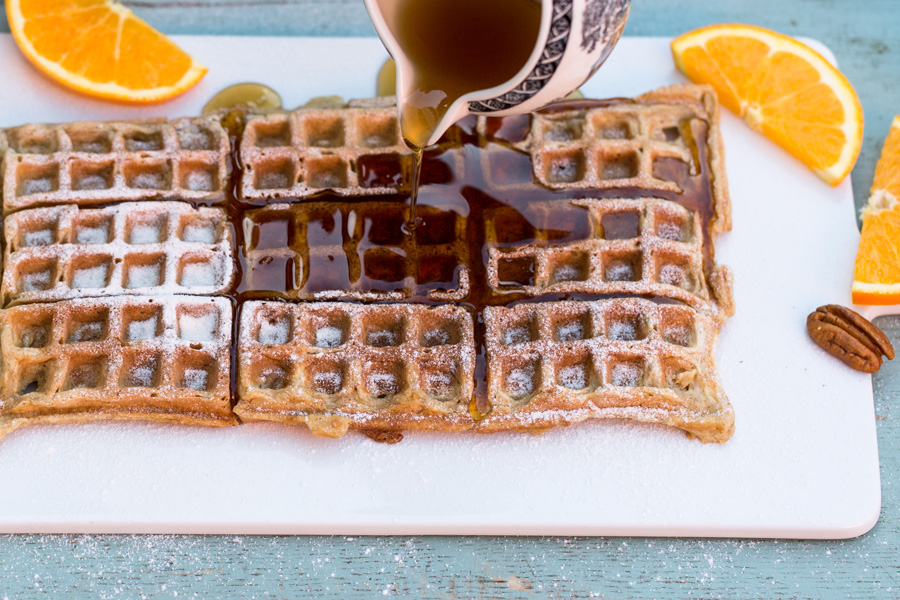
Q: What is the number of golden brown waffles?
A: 9